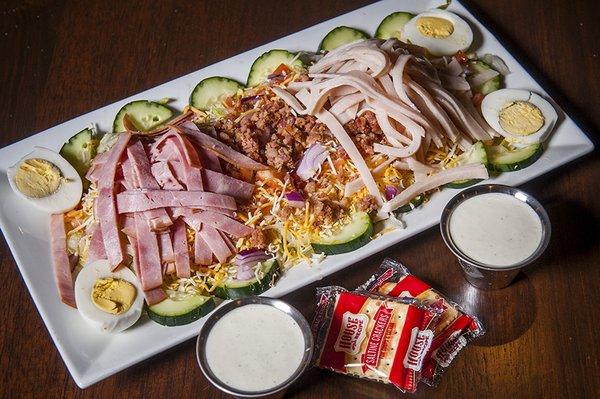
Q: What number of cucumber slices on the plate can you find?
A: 13